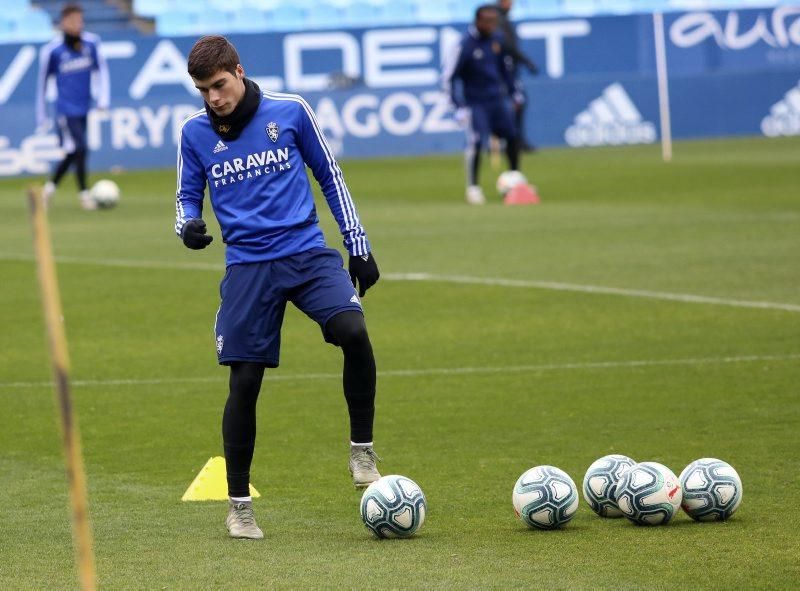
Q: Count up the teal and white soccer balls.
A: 5